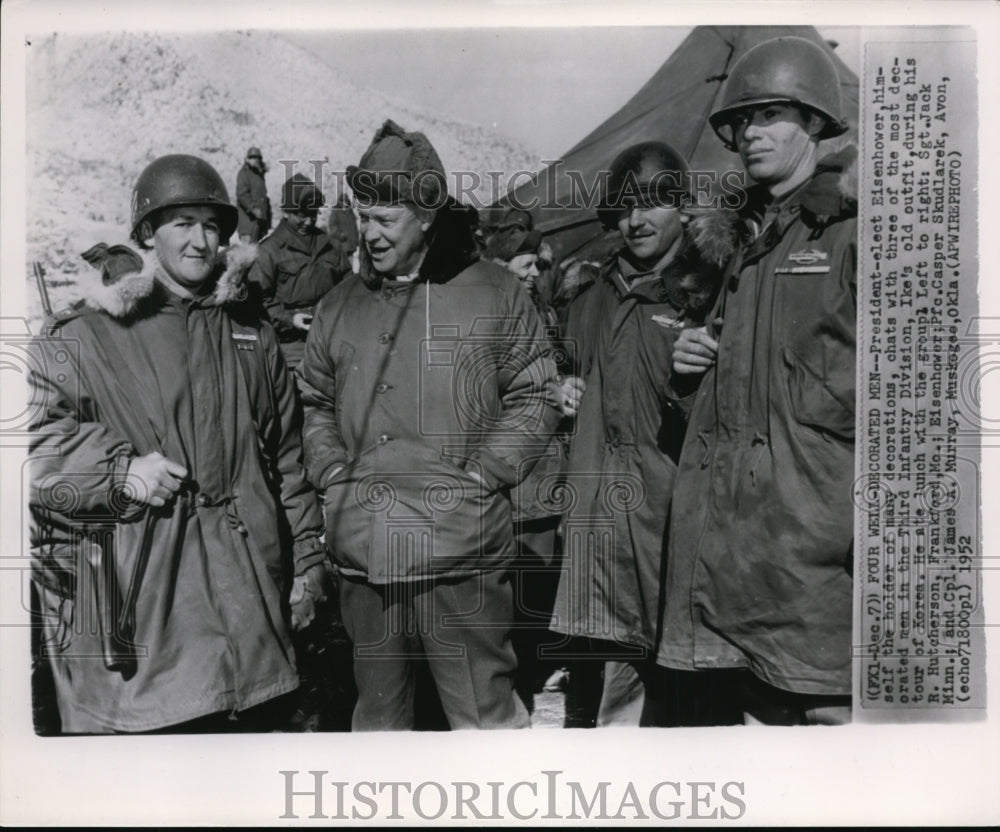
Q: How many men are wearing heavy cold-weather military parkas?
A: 4